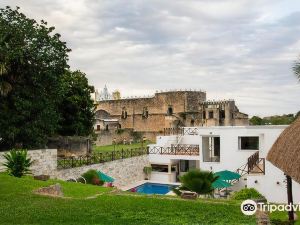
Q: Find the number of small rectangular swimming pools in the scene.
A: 1